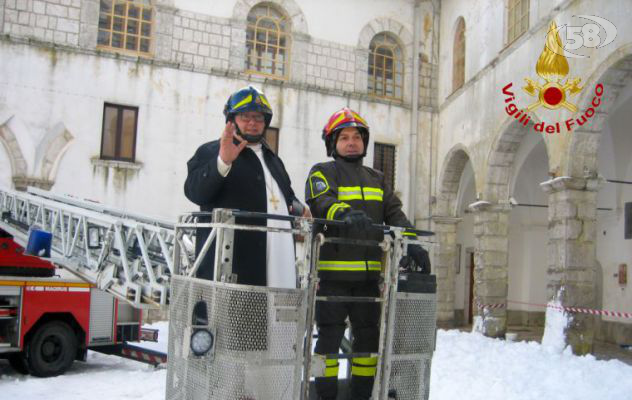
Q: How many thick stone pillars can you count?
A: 3